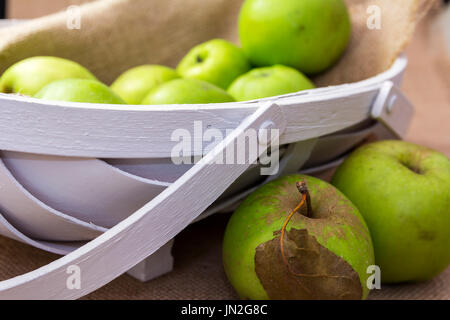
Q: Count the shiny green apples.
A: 9